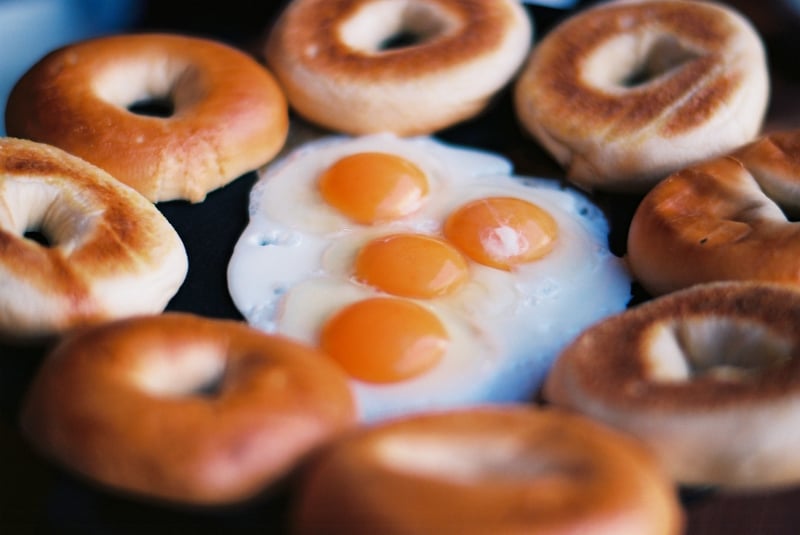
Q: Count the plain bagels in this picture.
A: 8